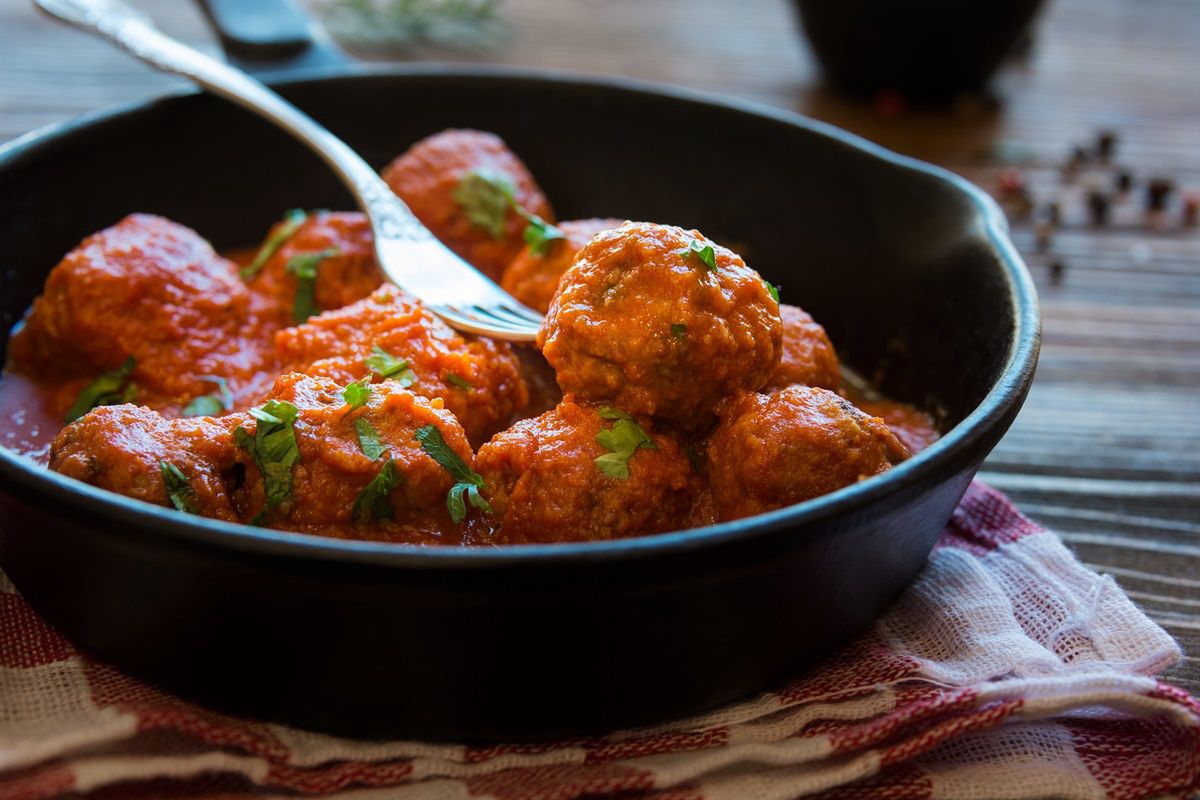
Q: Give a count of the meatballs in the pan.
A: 11